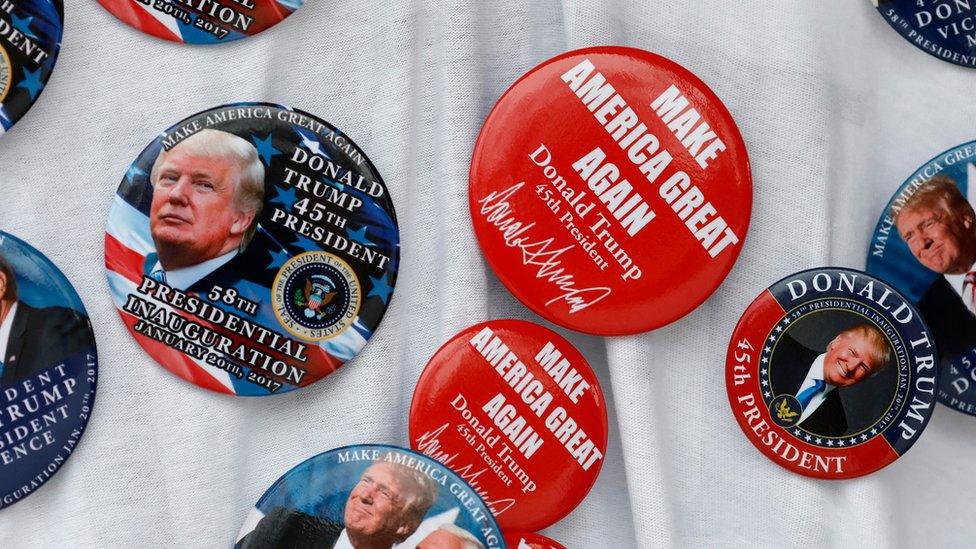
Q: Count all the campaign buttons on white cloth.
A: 11